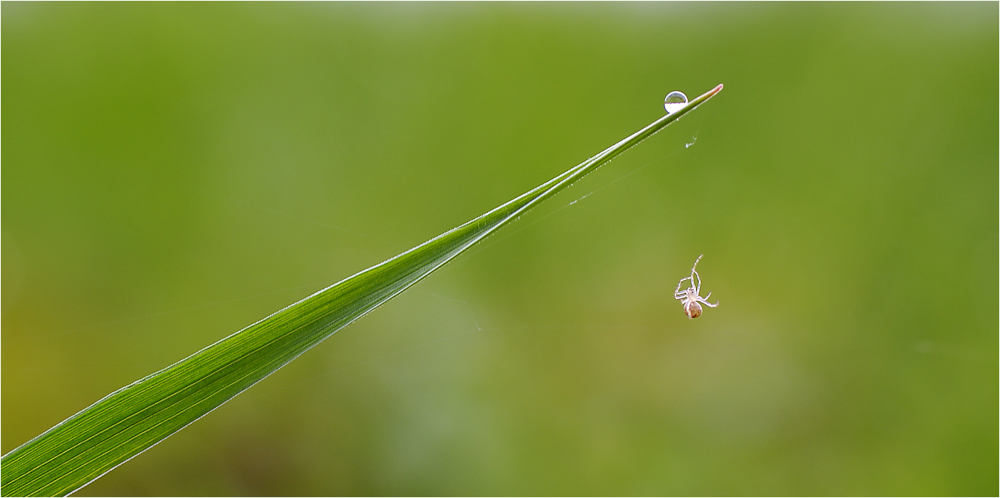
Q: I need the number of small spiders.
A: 1